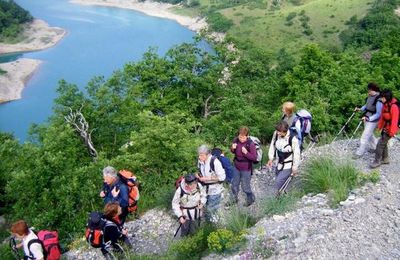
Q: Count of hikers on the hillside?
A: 10